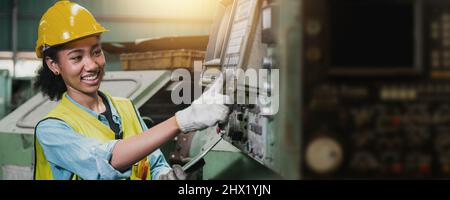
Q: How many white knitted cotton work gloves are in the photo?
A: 2